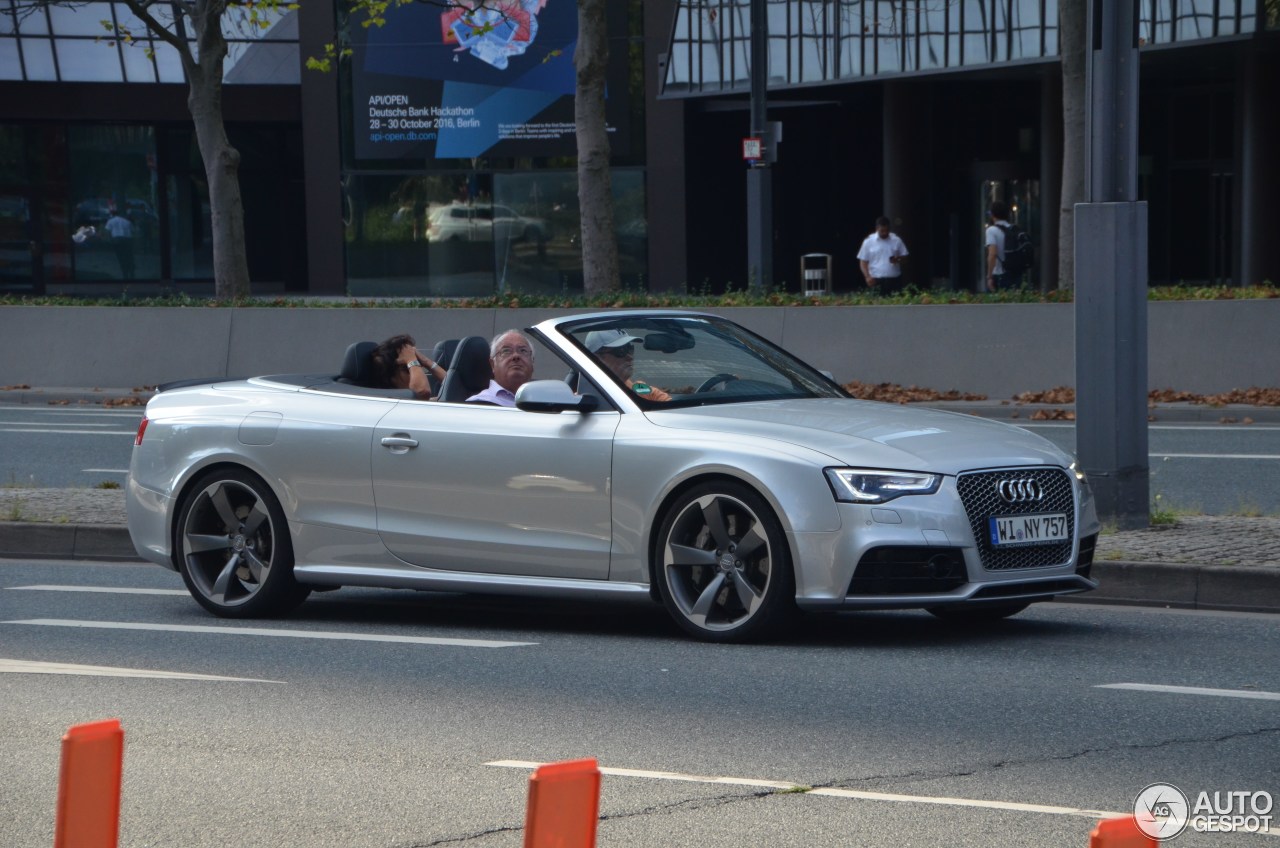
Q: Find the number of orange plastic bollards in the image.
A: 3